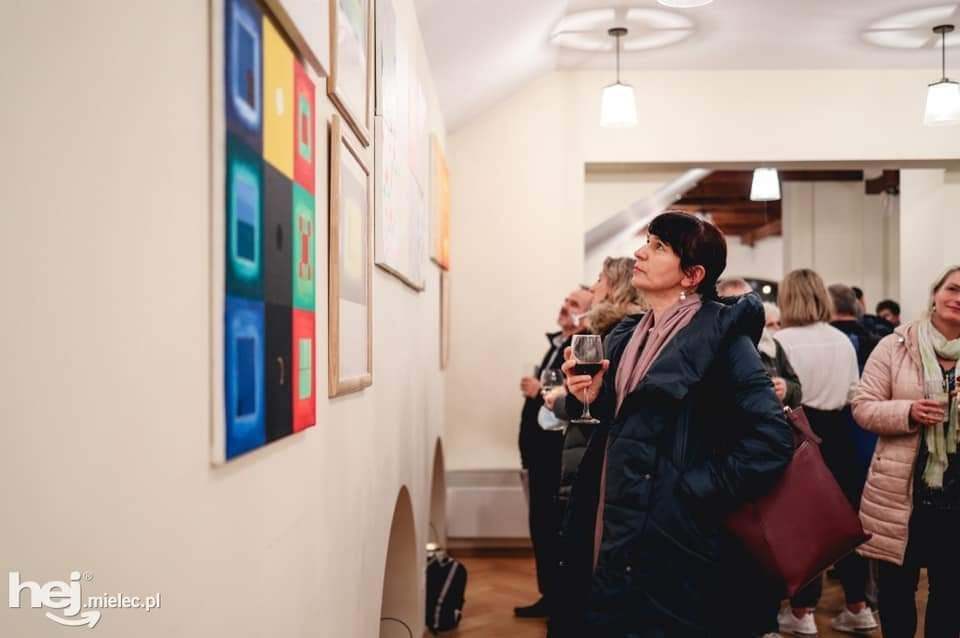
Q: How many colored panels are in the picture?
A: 9